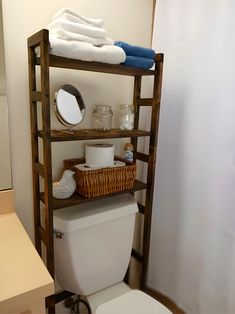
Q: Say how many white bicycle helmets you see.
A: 0